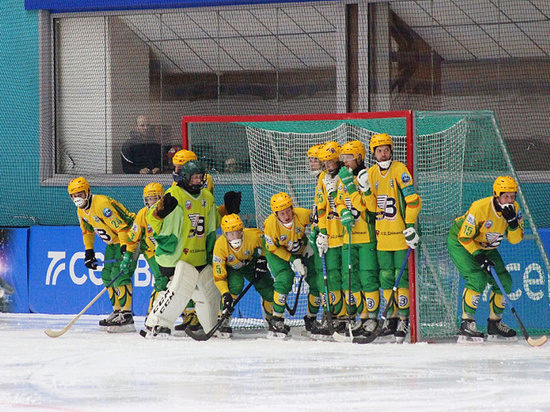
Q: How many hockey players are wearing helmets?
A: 11